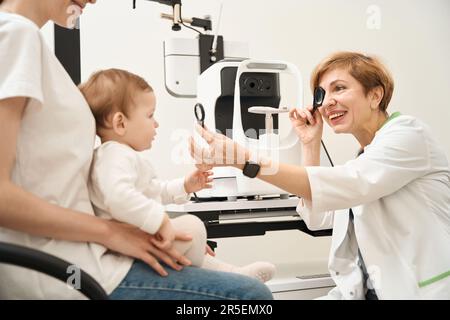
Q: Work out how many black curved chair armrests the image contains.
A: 1